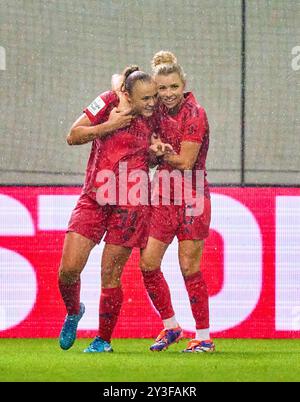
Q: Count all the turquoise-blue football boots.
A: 2